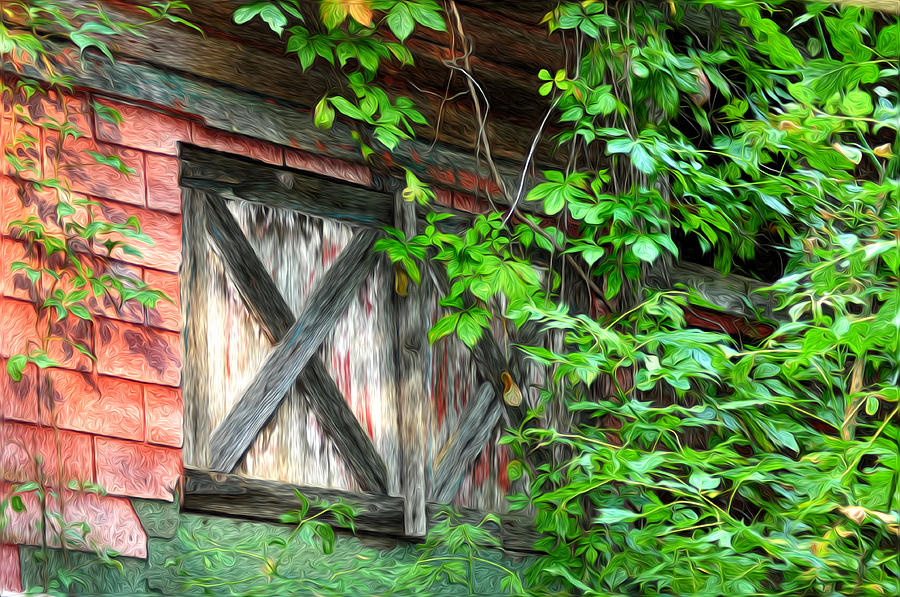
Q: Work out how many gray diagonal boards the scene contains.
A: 4